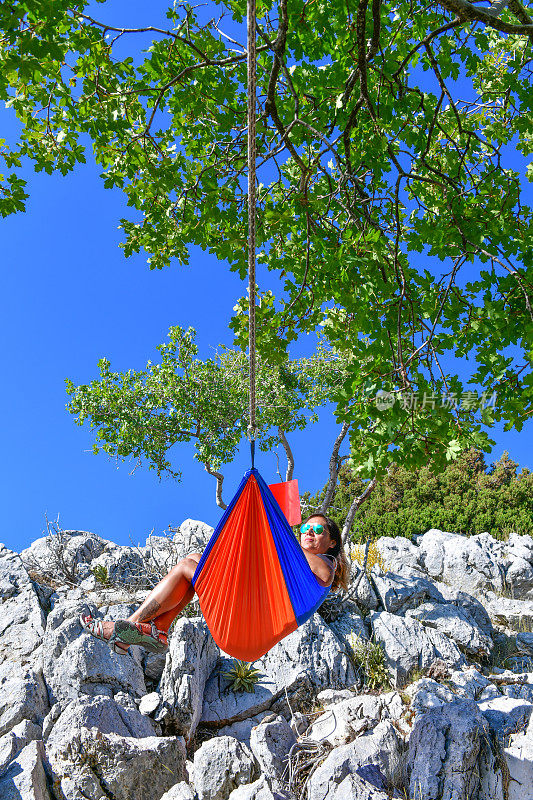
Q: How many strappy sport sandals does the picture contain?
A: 2